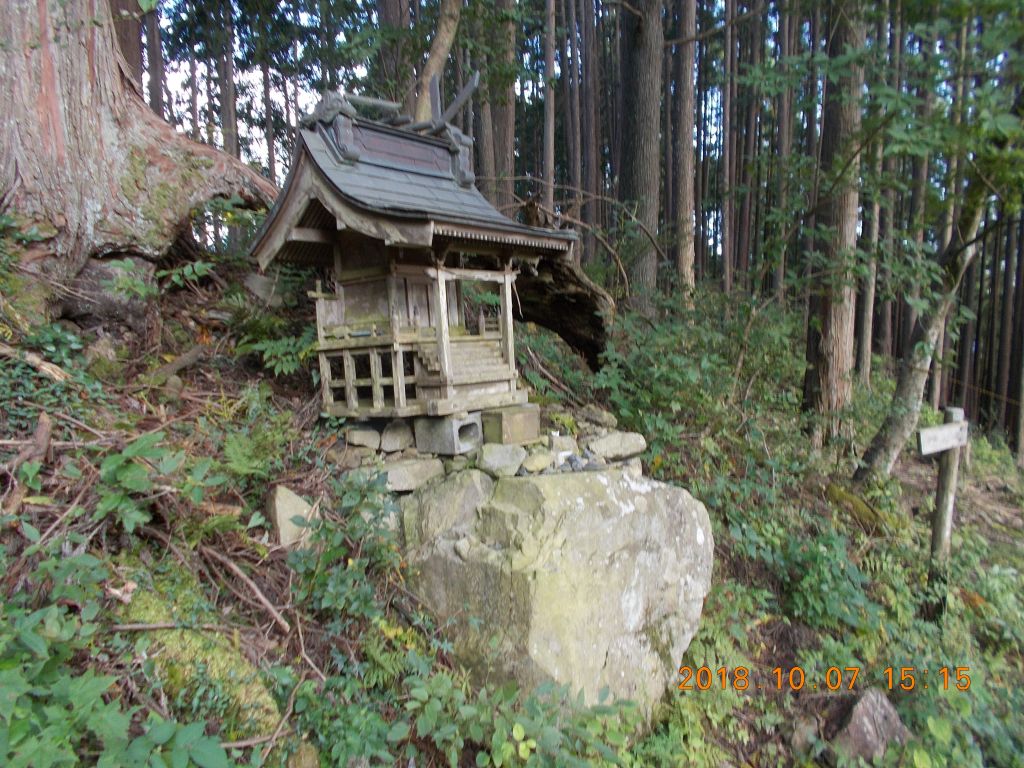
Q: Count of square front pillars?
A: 2